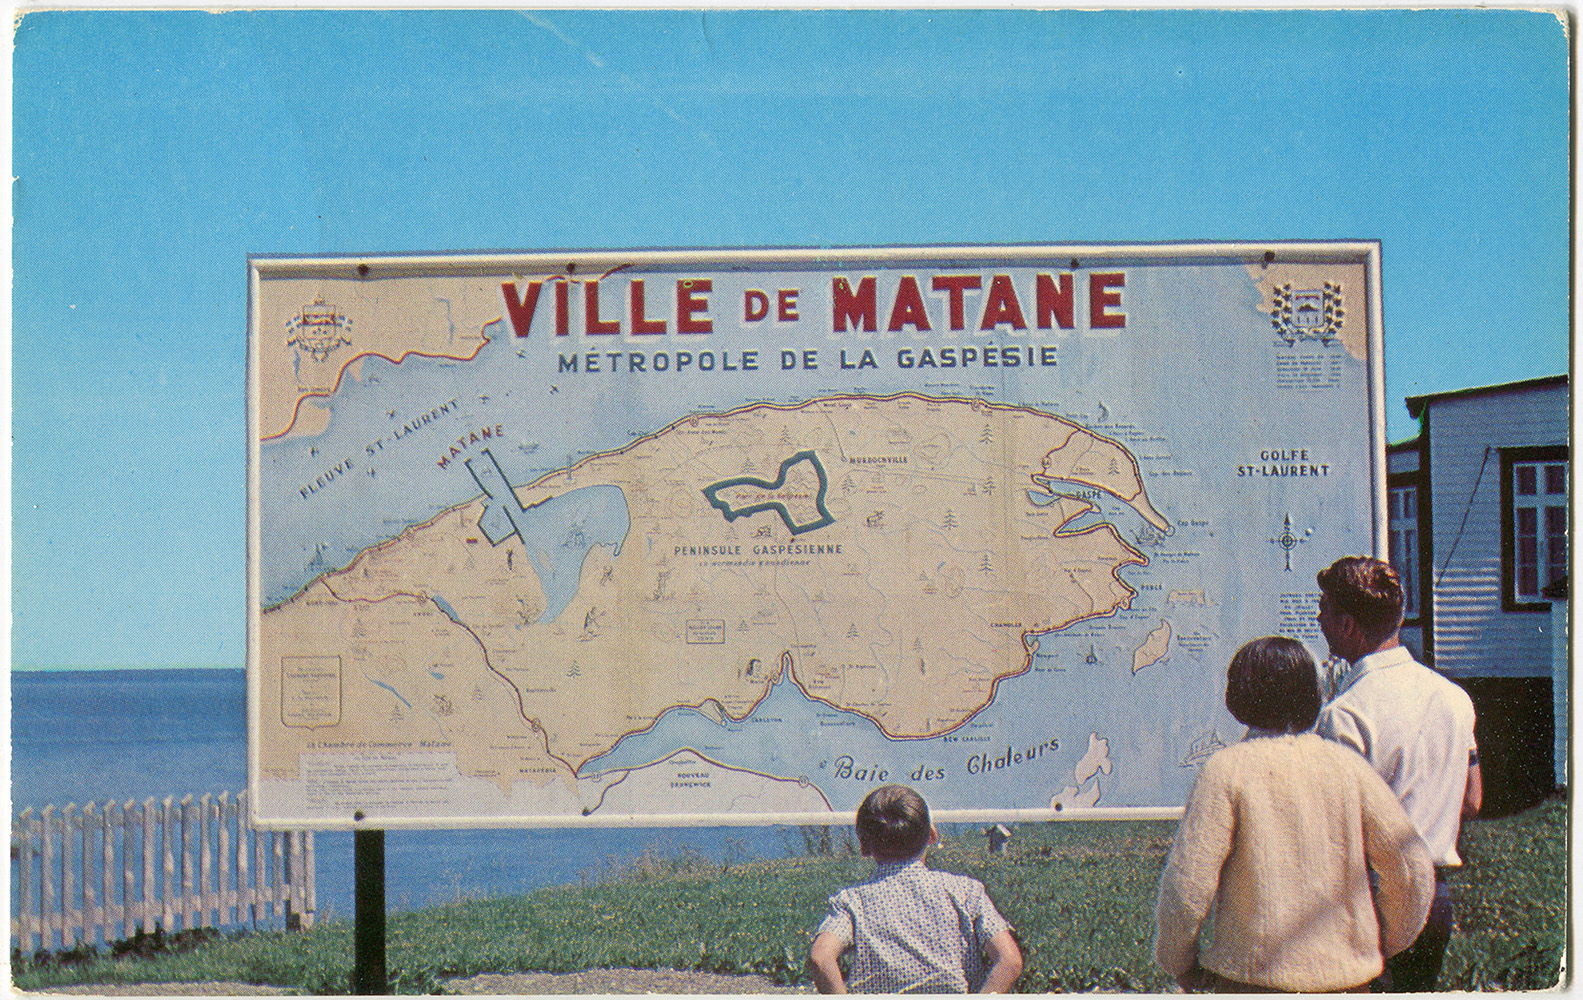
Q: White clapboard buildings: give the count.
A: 1